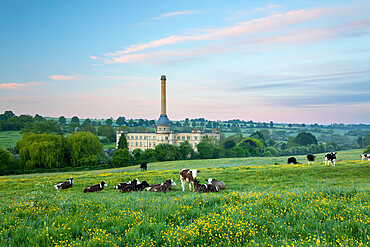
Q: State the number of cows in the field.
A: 13